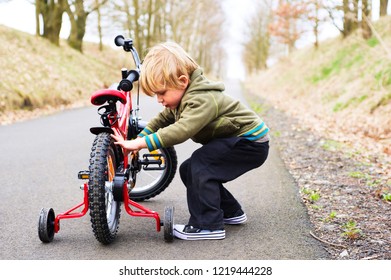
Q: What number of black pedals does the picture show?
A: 2